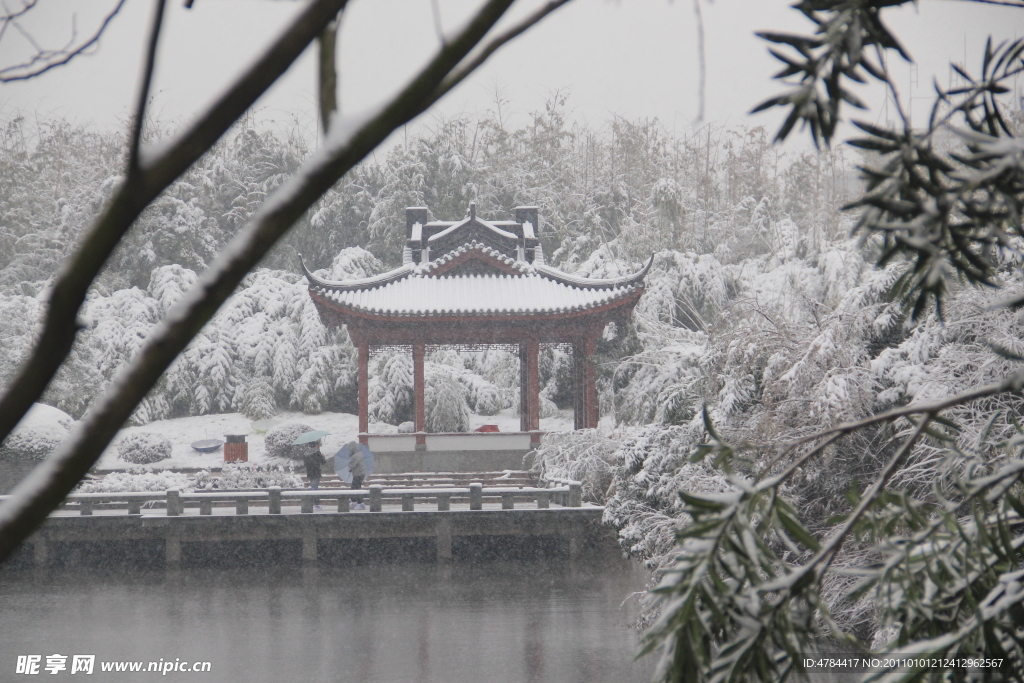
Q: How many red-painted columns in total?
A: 4